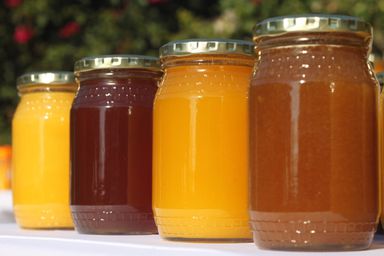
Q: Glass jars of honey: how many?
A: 4